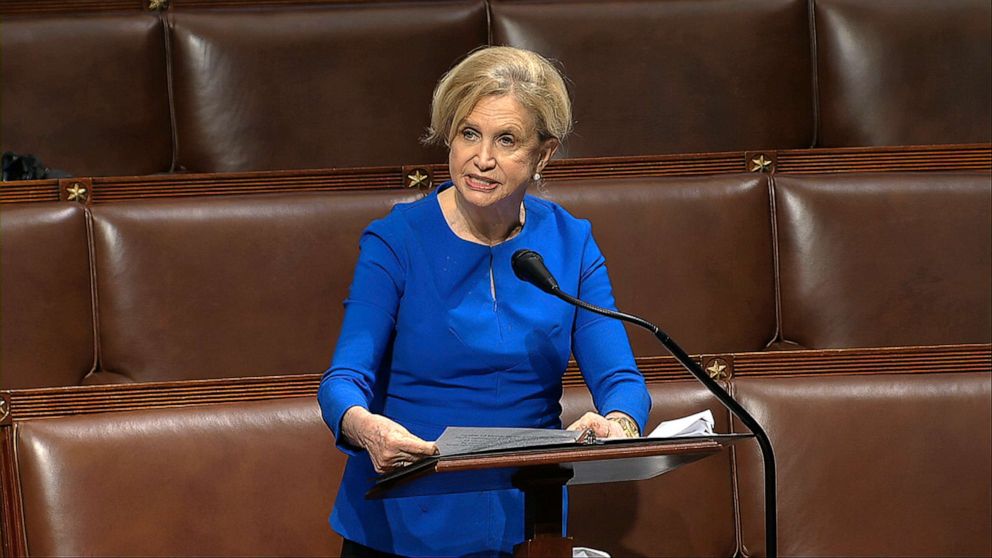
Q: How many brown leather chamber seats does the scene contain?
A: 11